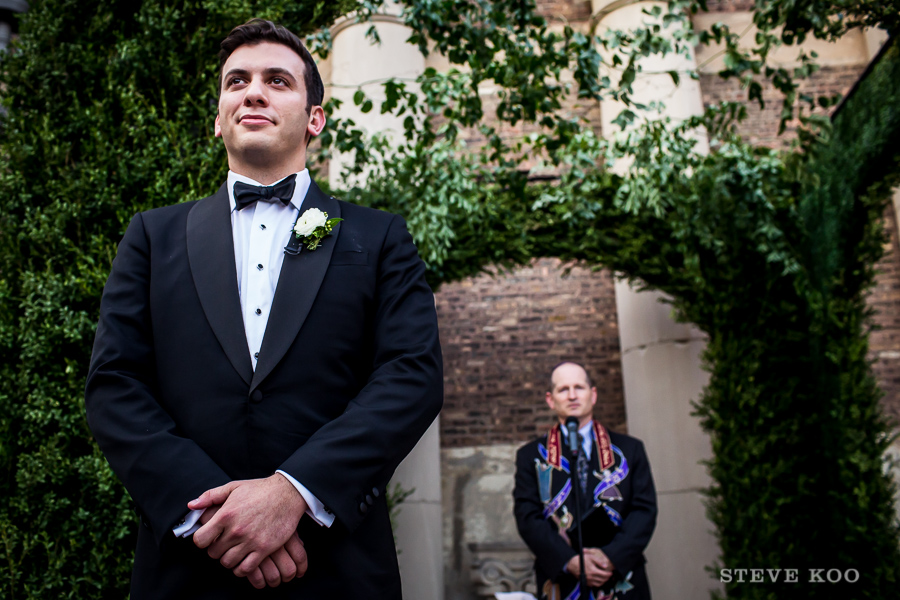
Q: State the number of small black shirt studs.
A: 4